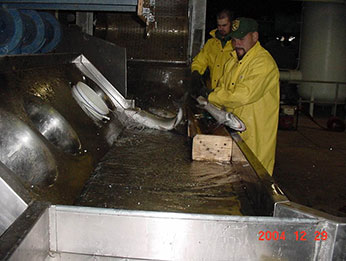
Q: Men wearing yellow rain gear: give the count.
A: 2